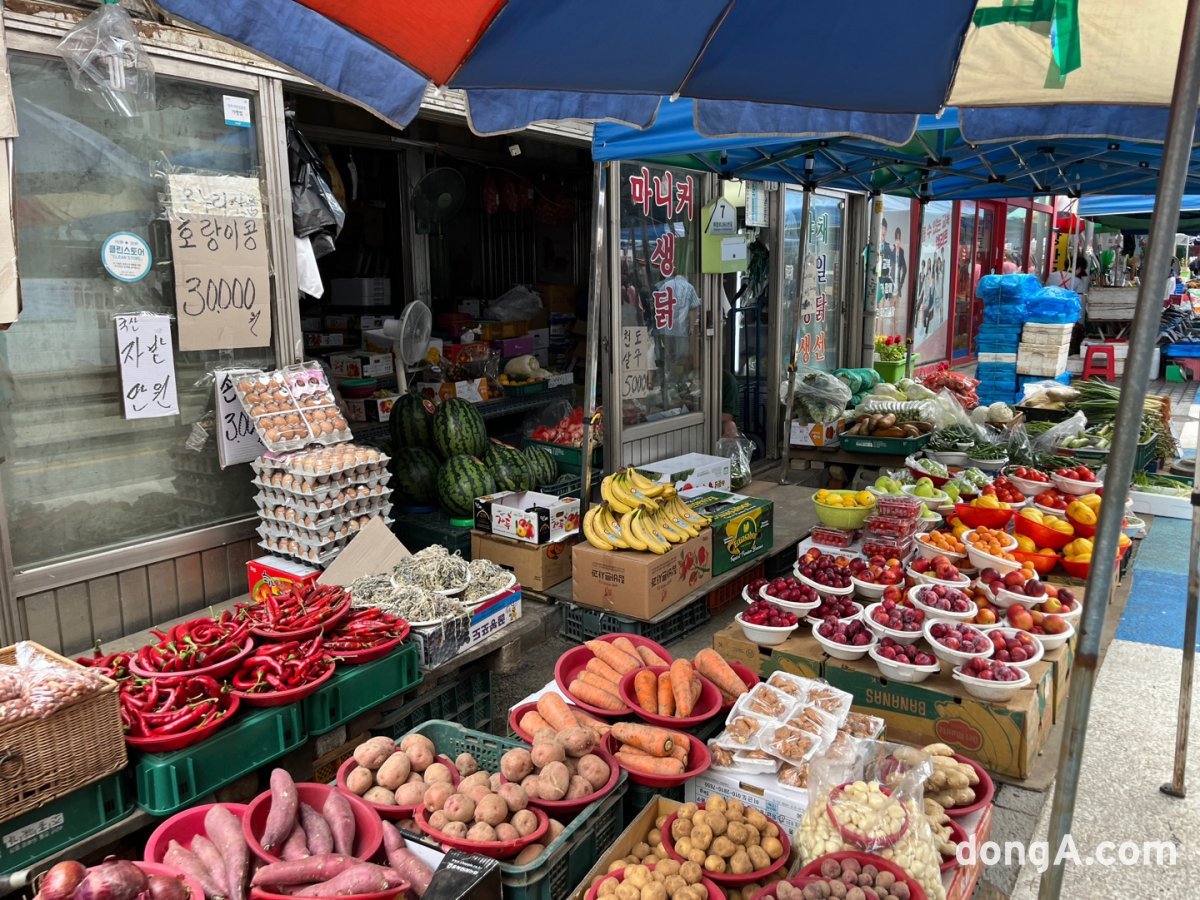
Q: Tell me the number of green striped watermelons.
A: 6